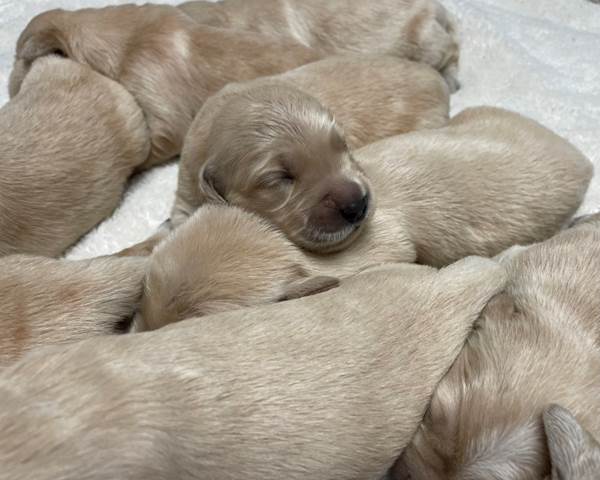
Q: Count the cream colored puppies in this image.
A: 8